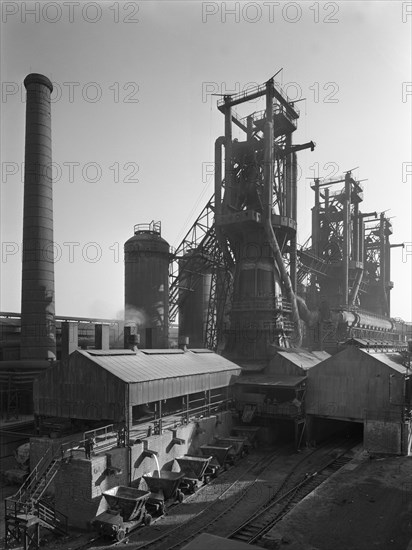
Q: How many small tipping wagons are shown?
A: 6